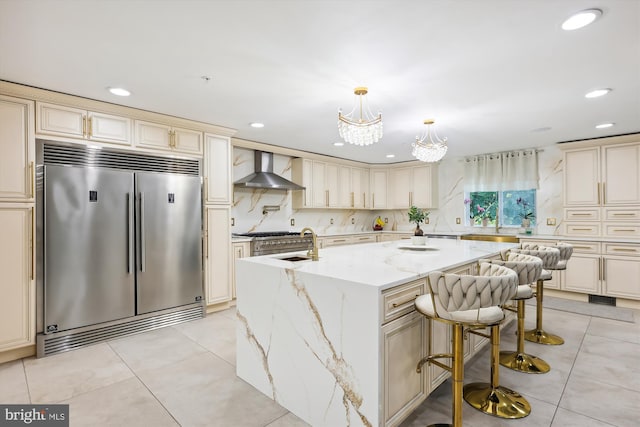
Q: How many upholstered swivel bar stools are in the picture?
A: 4